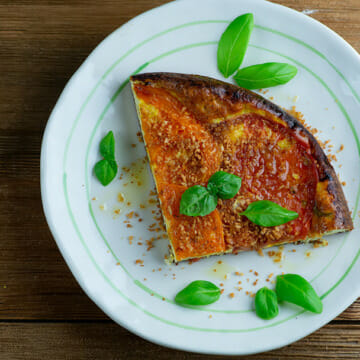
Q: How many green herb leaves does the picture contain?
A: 10